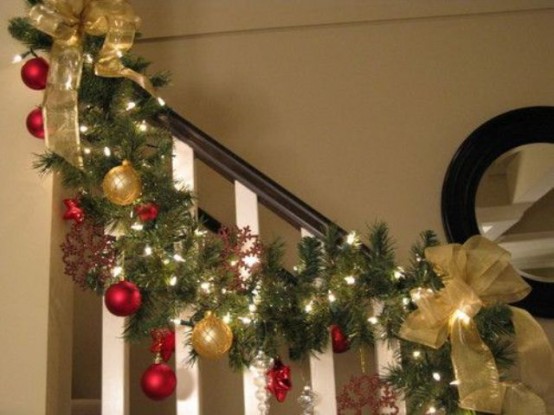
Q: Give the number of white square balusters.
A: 5